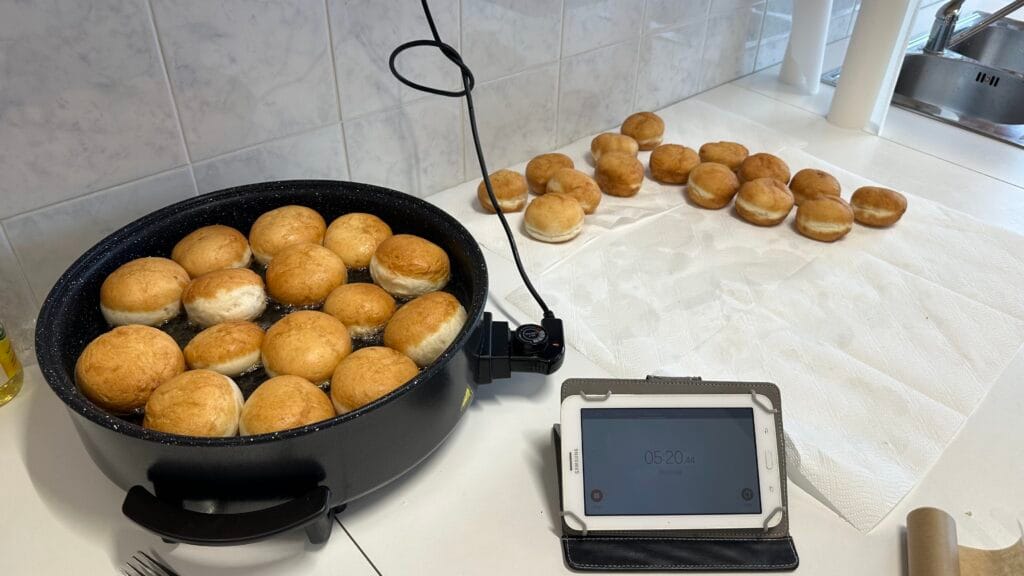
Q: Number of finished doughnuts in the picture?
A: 15